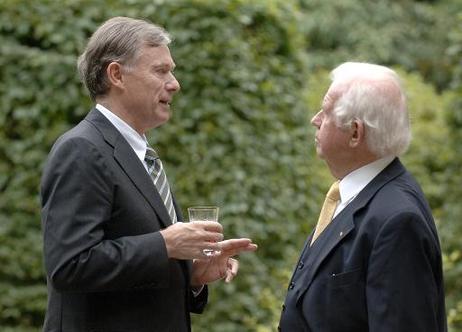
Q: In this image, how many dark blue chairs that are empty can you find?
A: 0